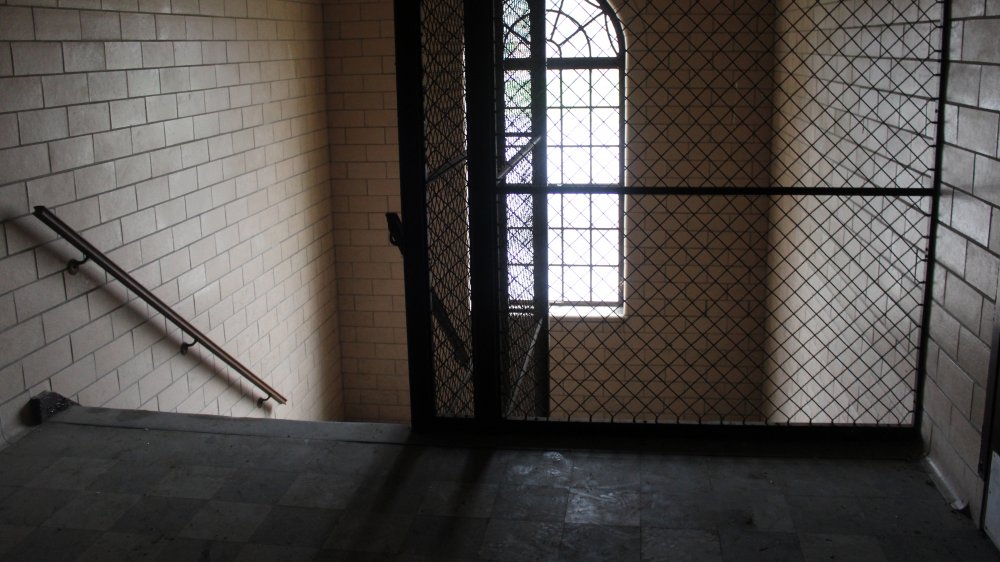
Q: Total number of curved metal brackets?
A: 3